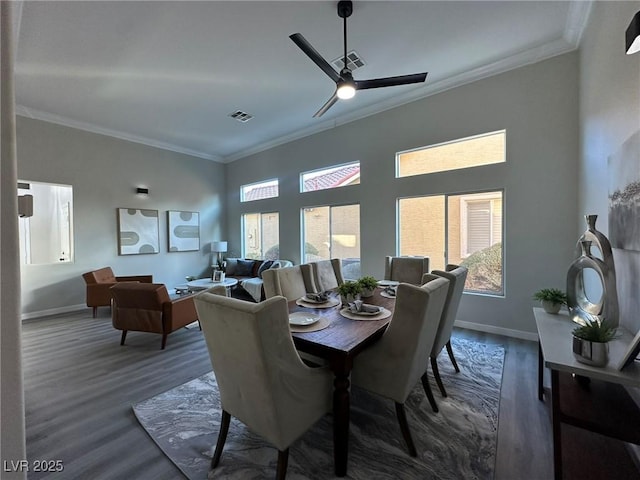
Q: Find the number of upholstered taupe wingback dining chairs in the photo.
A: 6